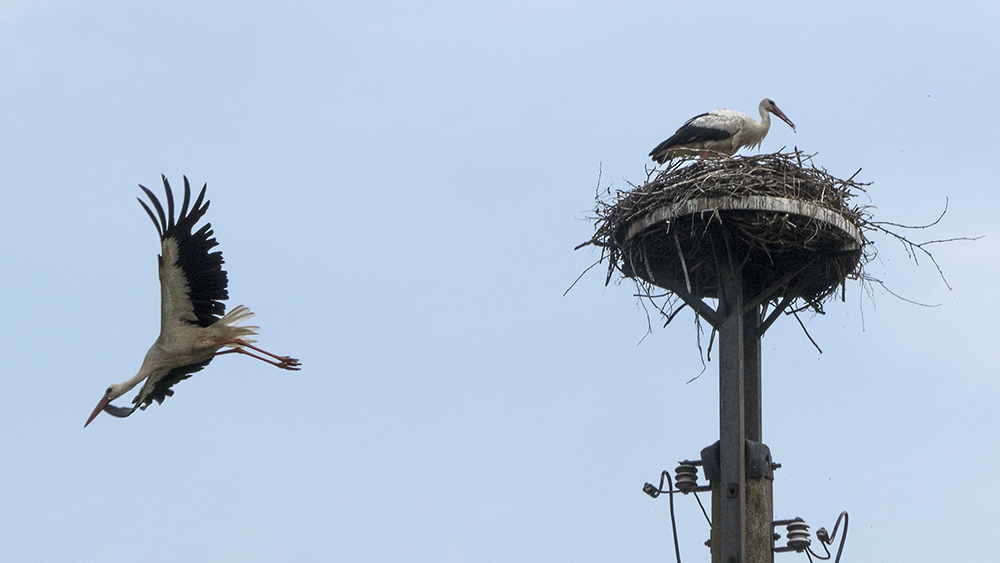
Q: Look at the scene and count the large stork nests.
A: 1